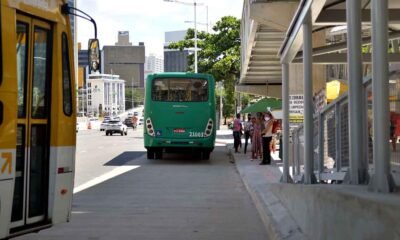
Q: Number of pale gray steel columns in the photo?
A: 4